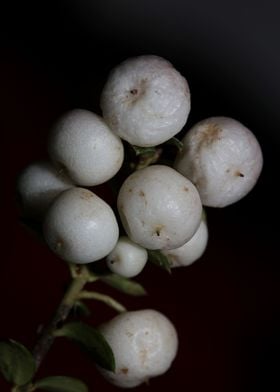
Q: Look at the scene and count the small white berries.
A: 9